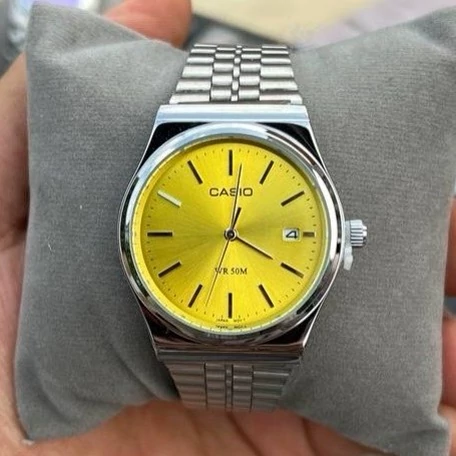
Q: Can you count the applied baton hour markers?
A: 12